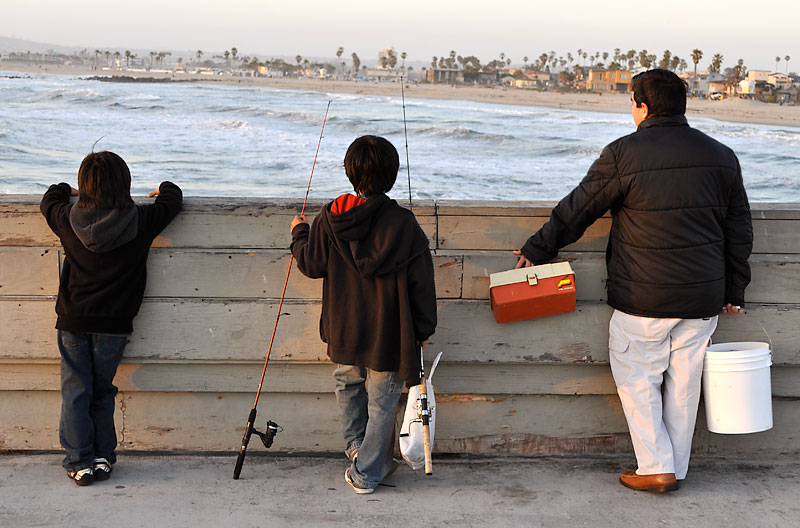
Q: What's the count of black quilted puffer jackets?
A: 1